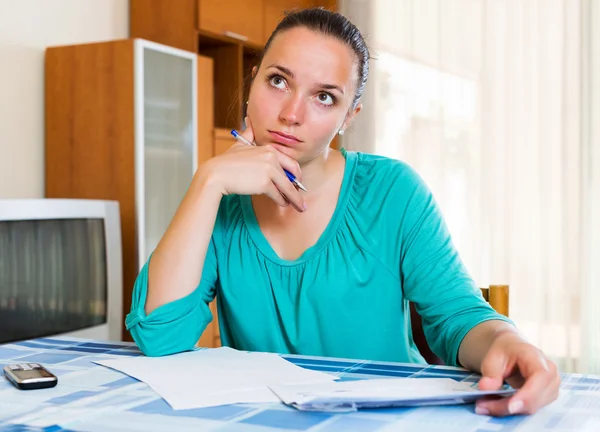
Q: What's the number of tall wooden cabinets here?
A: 2